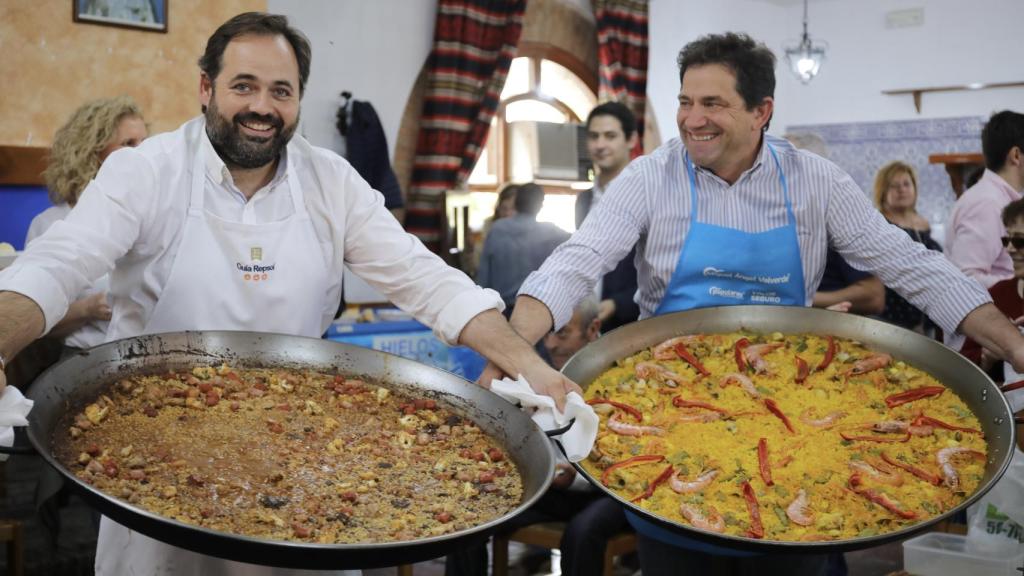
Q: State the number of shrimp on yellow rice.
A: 14